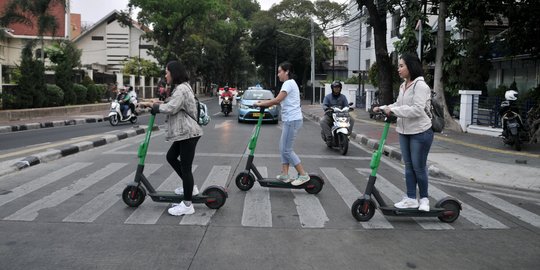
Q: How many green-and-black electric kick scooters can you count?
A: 3